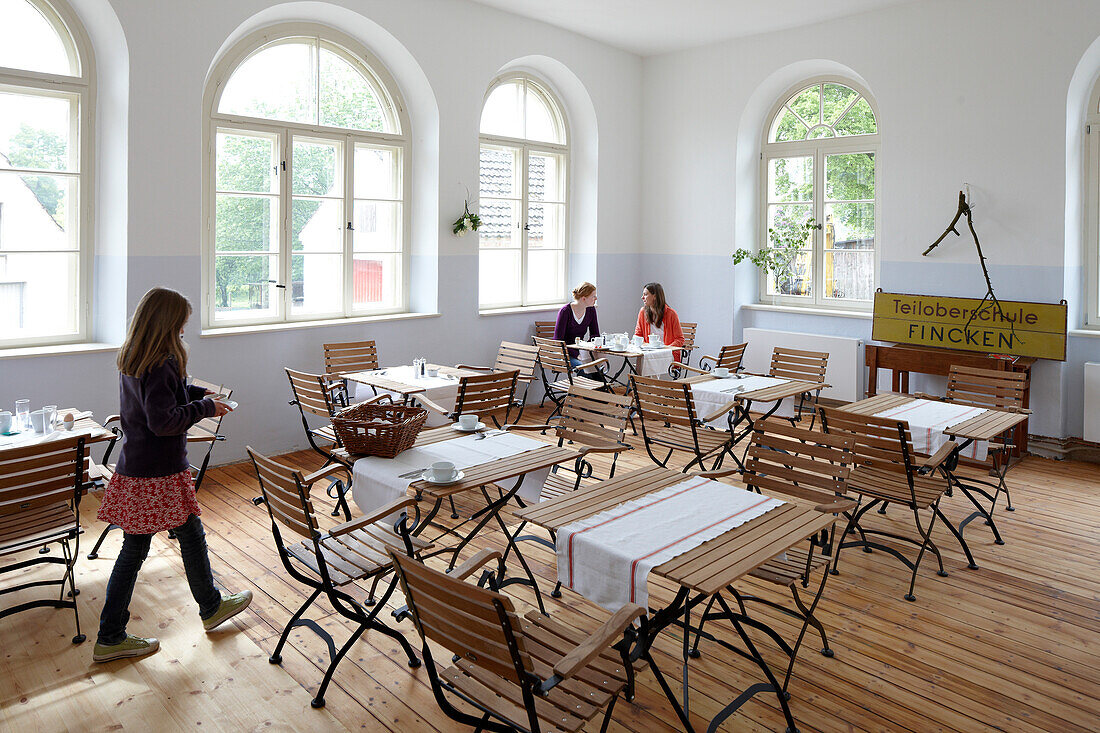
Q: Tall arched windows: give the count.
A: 5